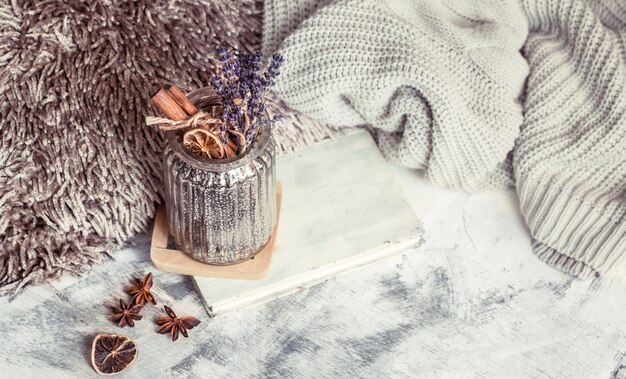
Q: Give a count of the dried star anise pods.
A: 3